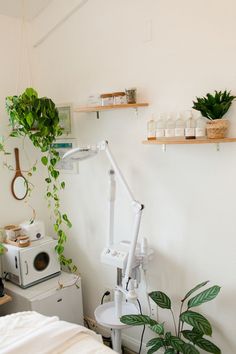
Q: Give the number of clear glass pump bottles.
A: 6